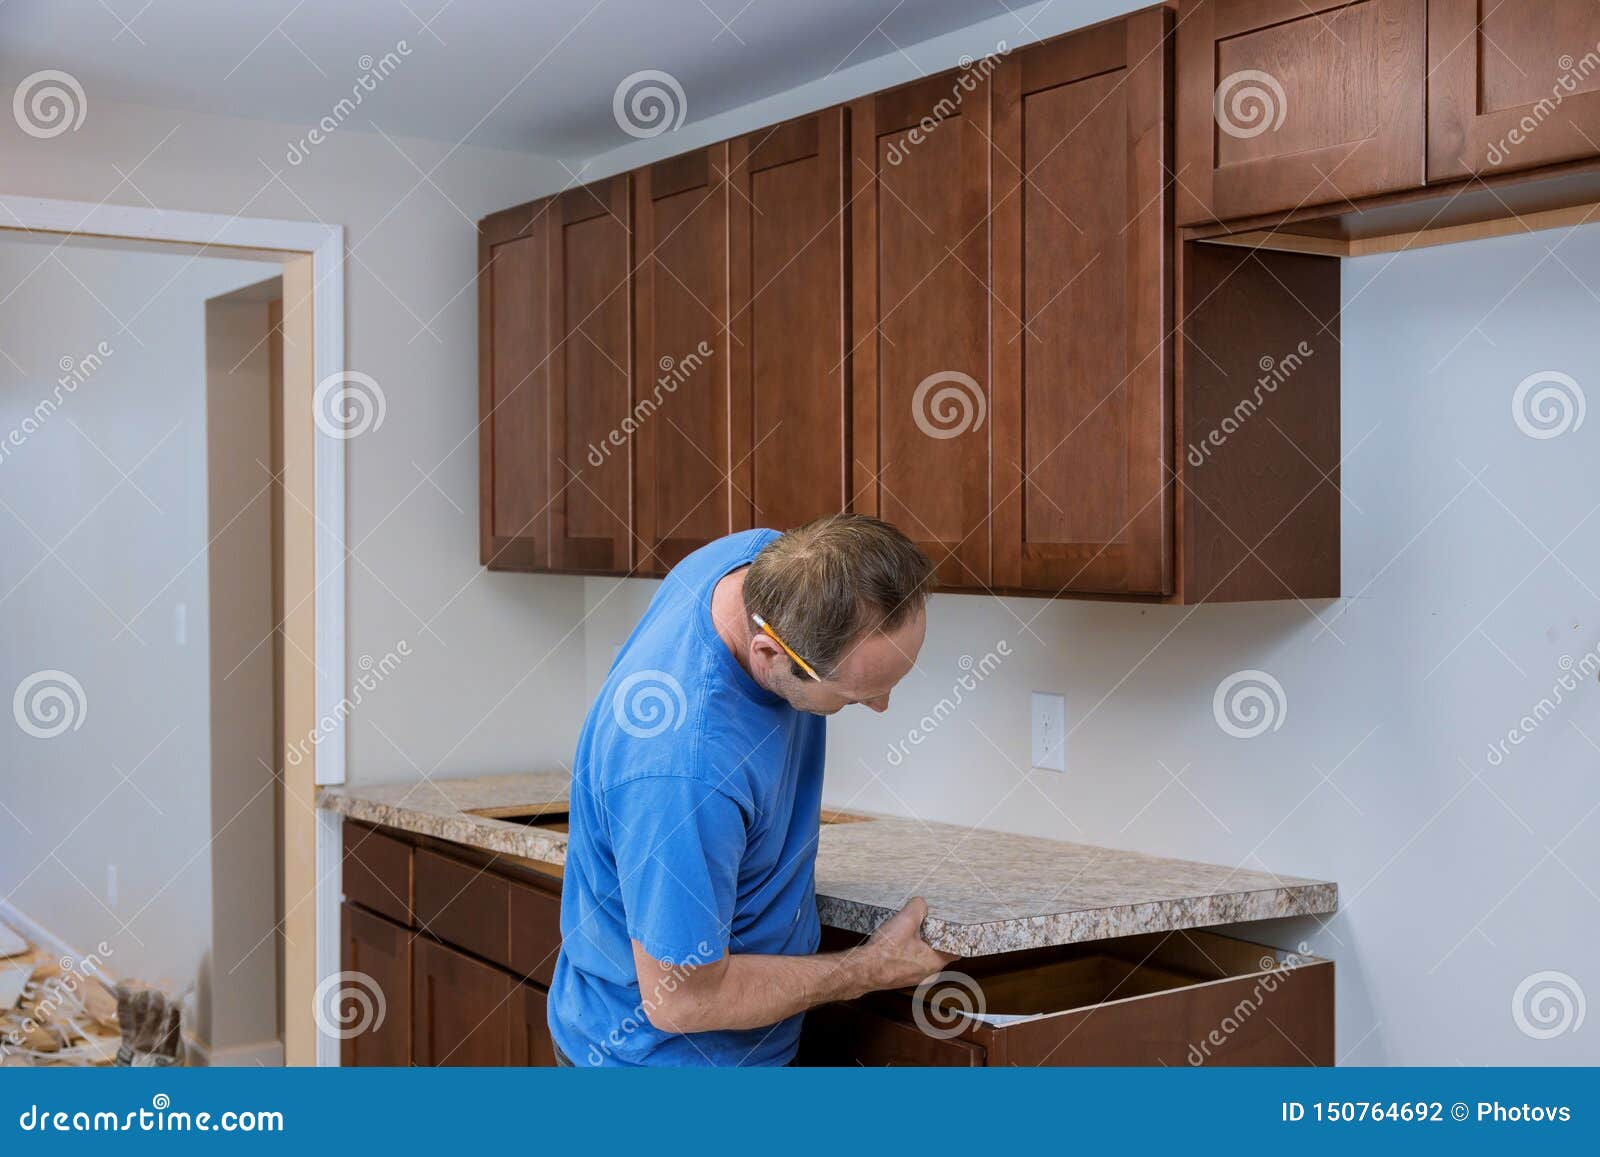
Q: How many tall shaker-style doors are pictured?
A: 6